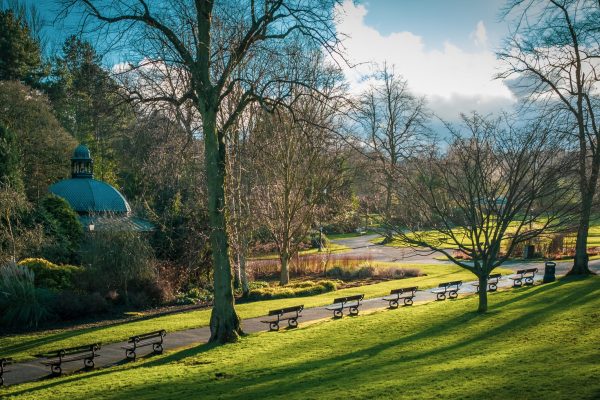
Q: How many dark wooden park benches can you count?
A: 9